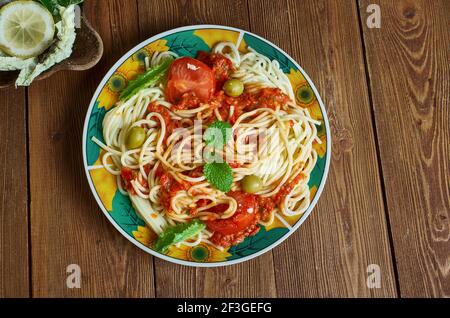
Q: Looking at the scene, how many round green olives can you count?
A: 3